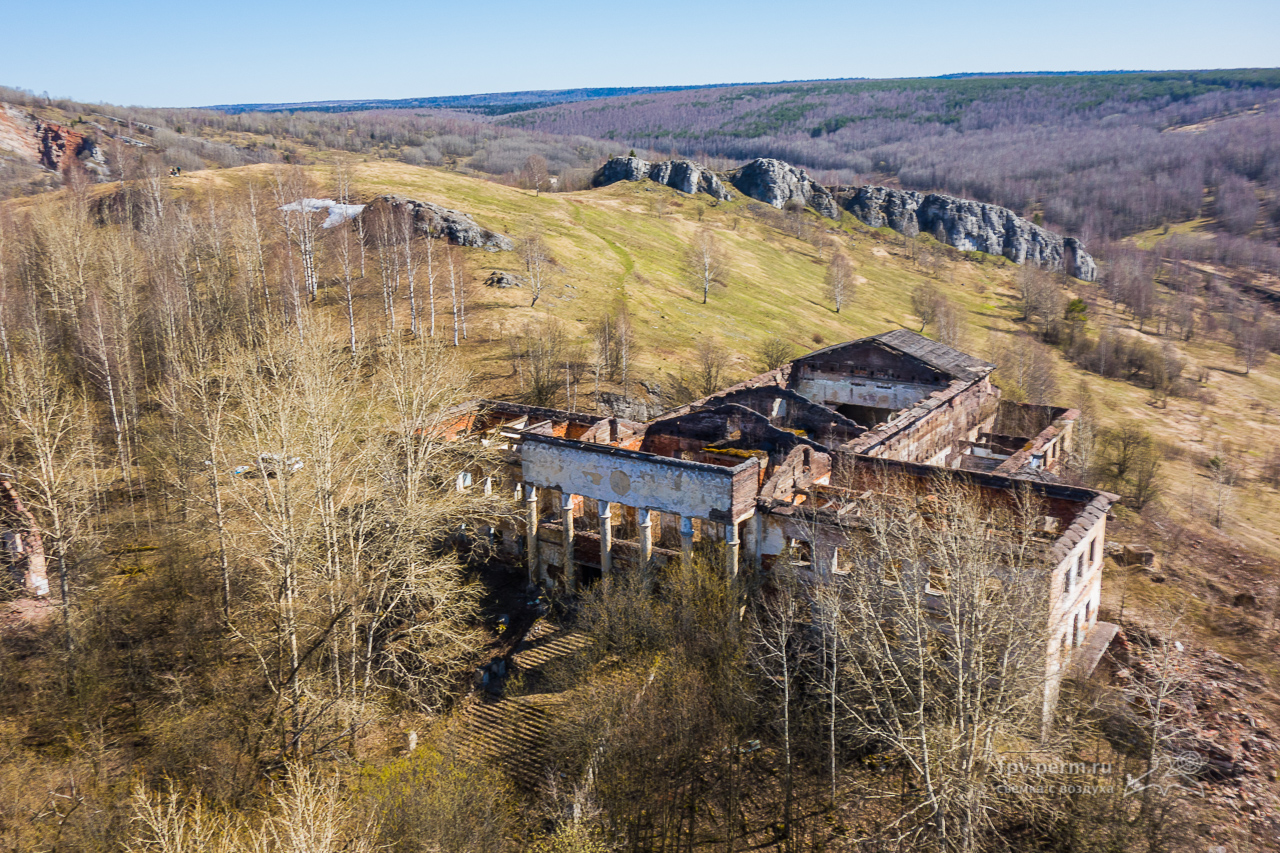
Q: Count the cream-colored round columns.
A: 6